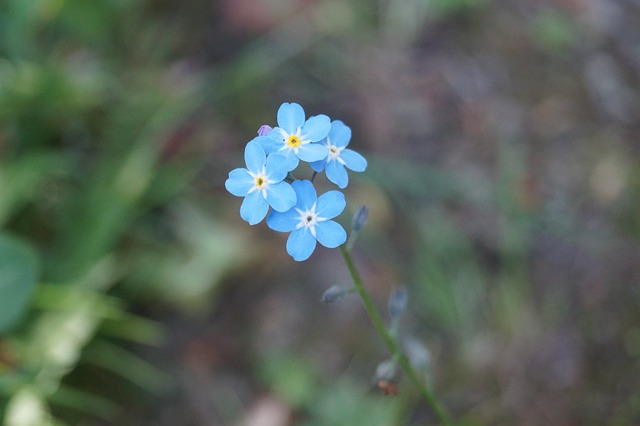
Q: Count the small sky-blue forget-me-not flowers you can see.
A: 4